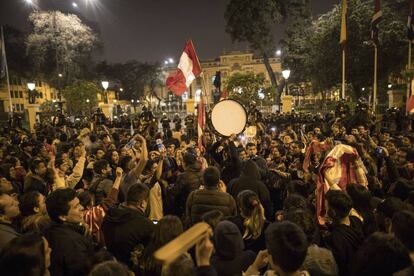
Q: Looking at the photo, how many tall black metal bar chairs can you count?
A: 0